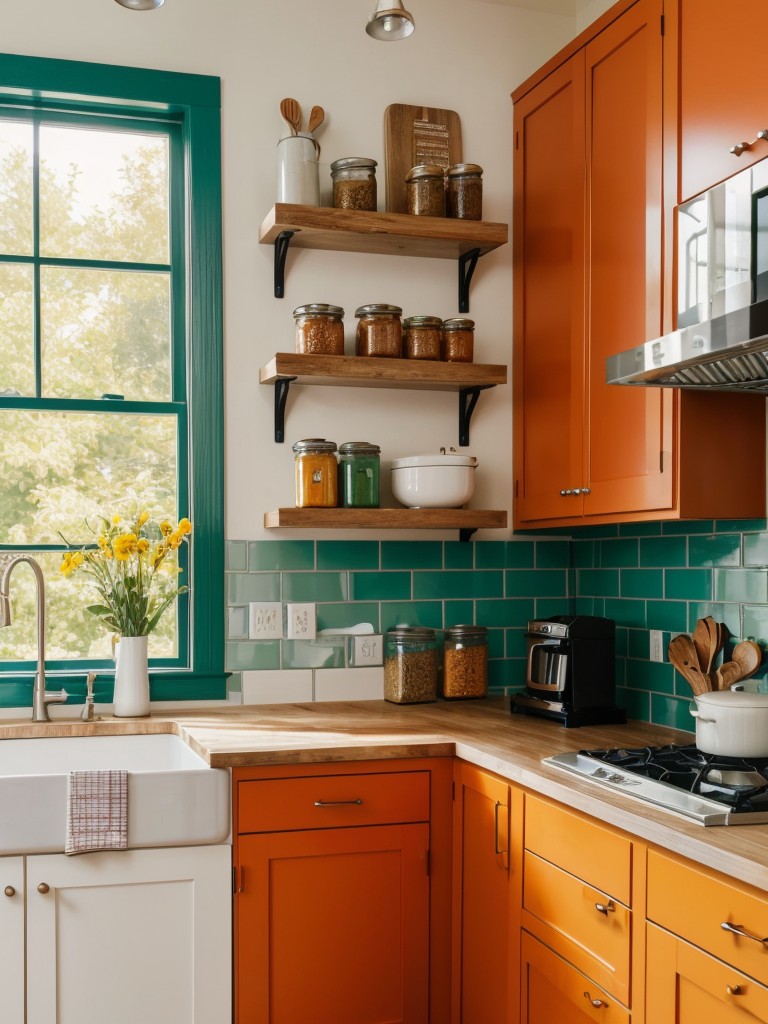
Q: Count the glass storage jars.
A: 11